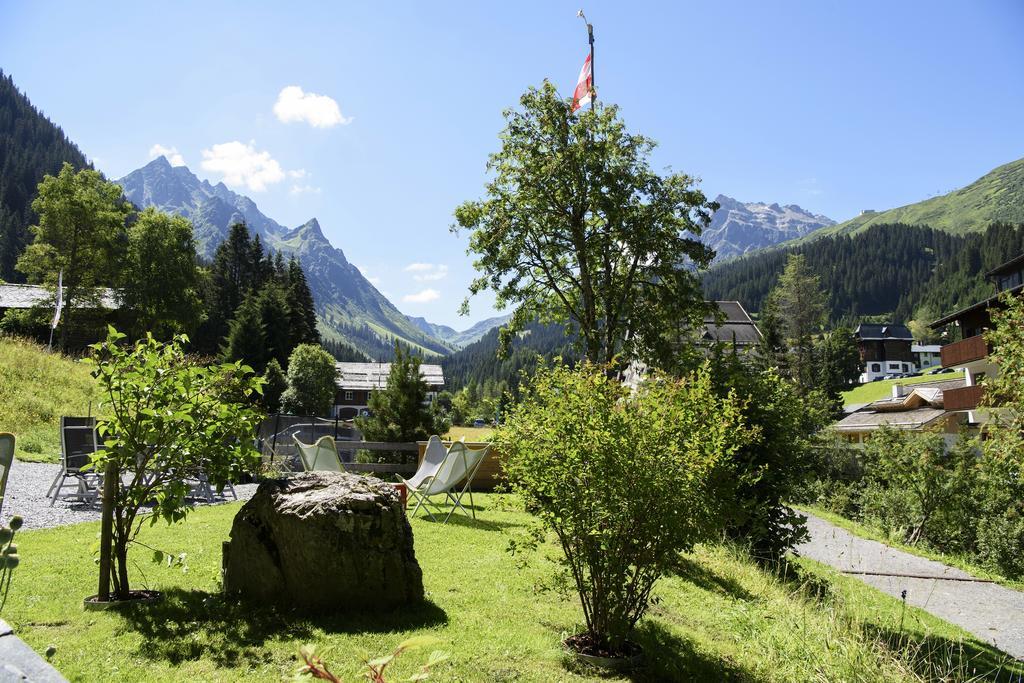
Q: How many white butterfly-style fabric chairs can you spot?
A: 3